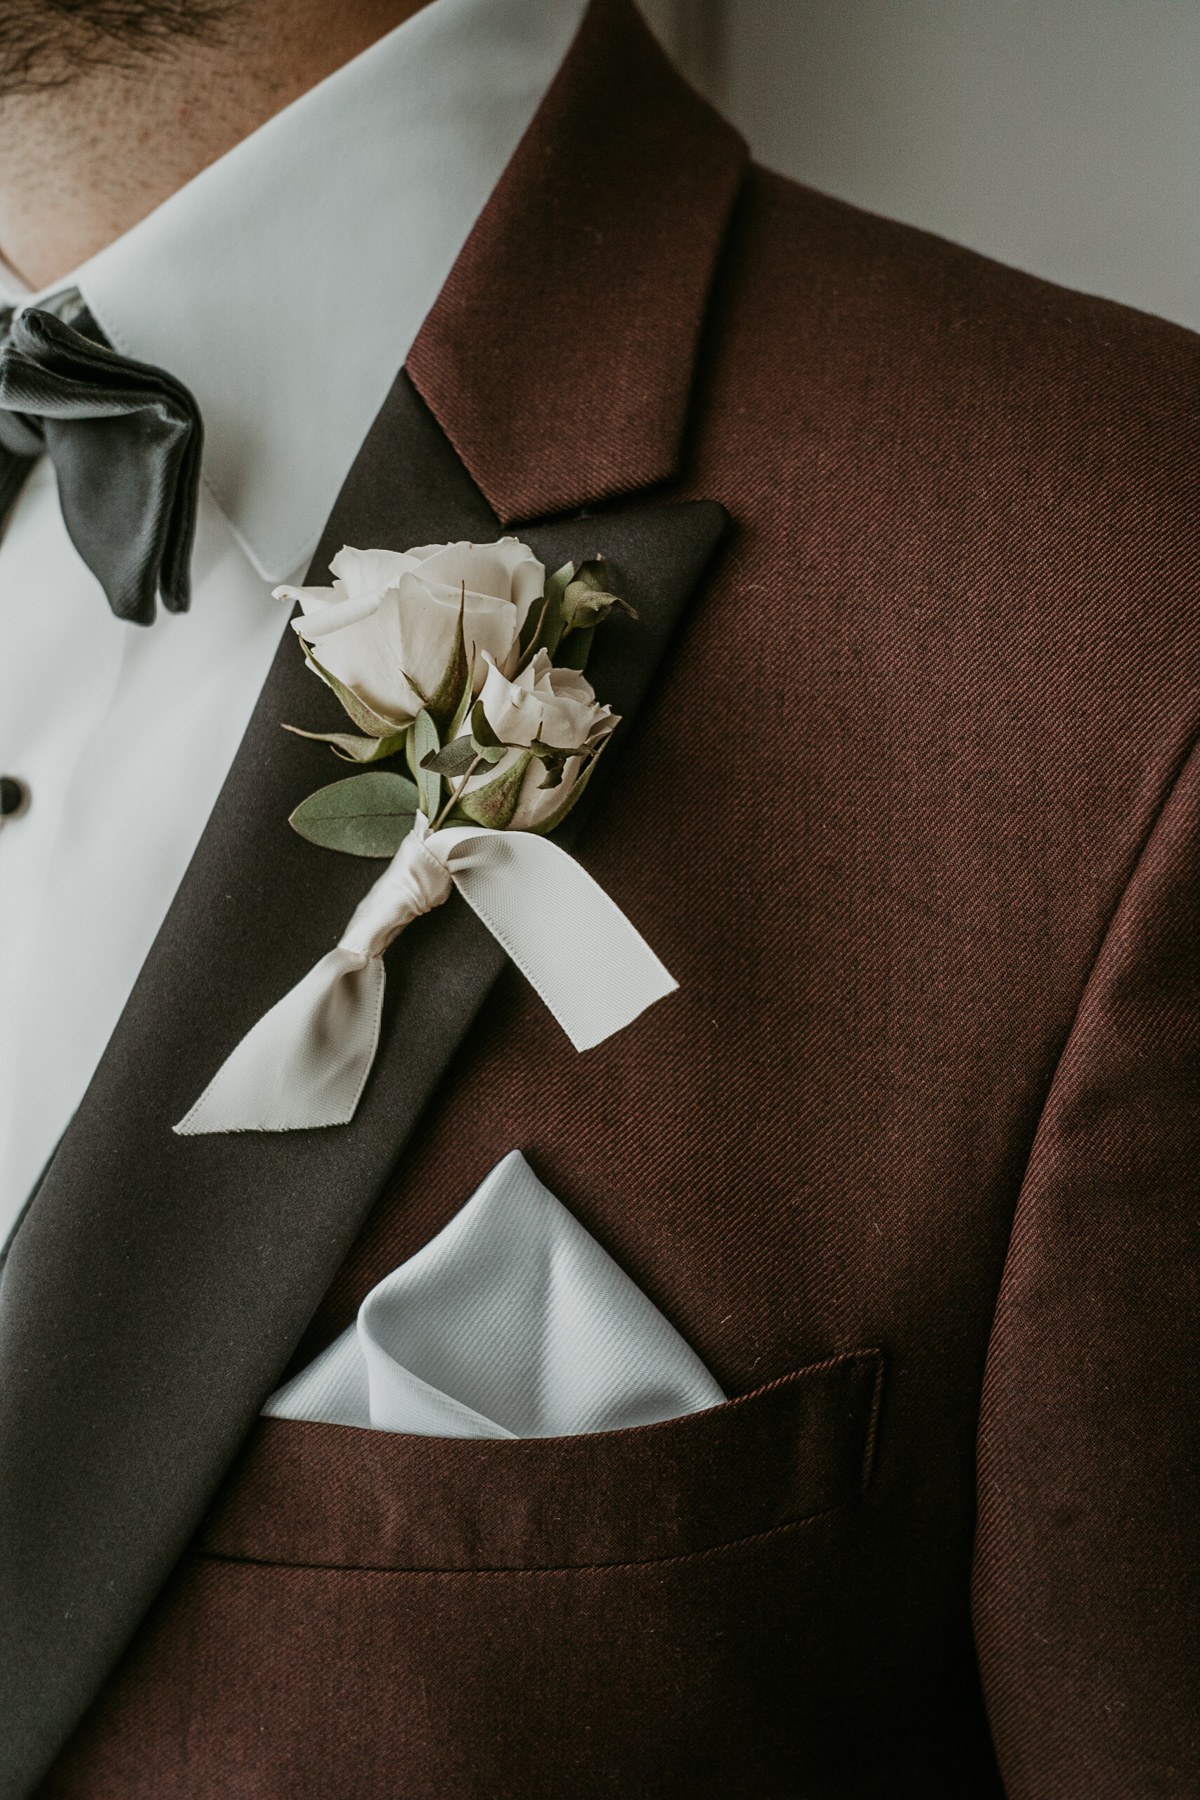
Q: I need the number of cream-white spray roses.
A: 2